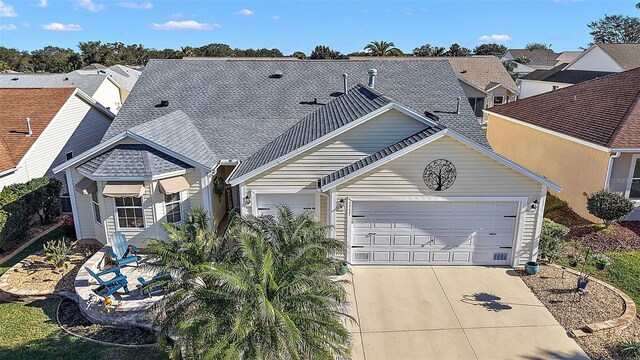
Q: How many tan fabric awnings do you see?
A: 3